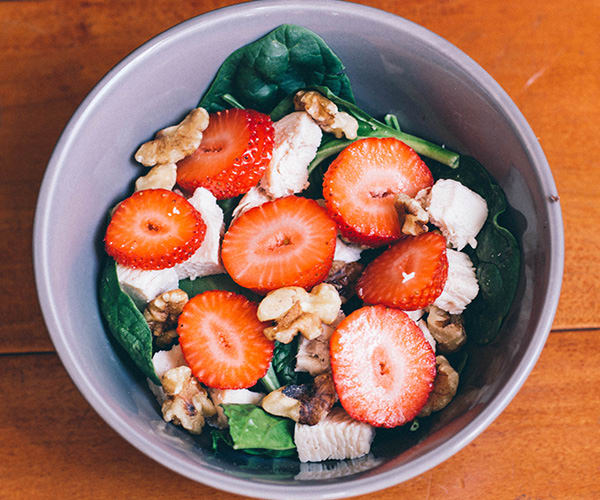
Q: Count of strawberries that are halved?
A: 7